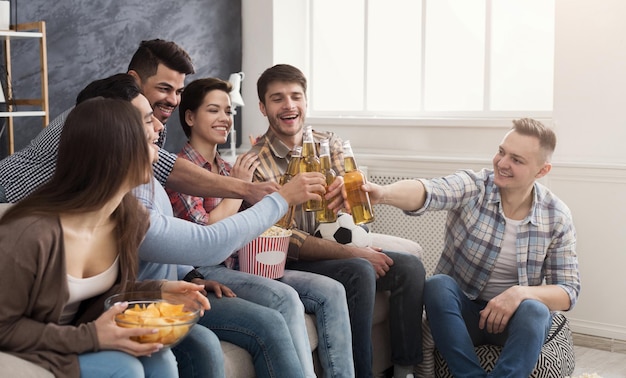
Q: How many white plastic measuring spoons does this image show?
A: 0